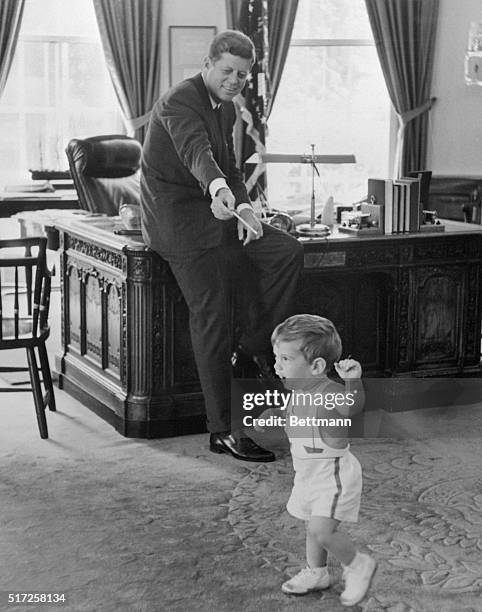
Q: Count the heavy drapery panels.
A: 4